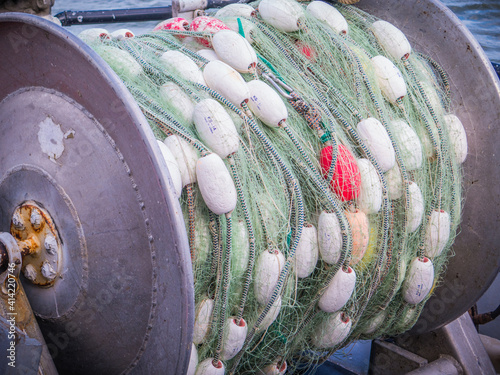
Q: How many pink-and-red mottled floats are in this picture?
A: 2